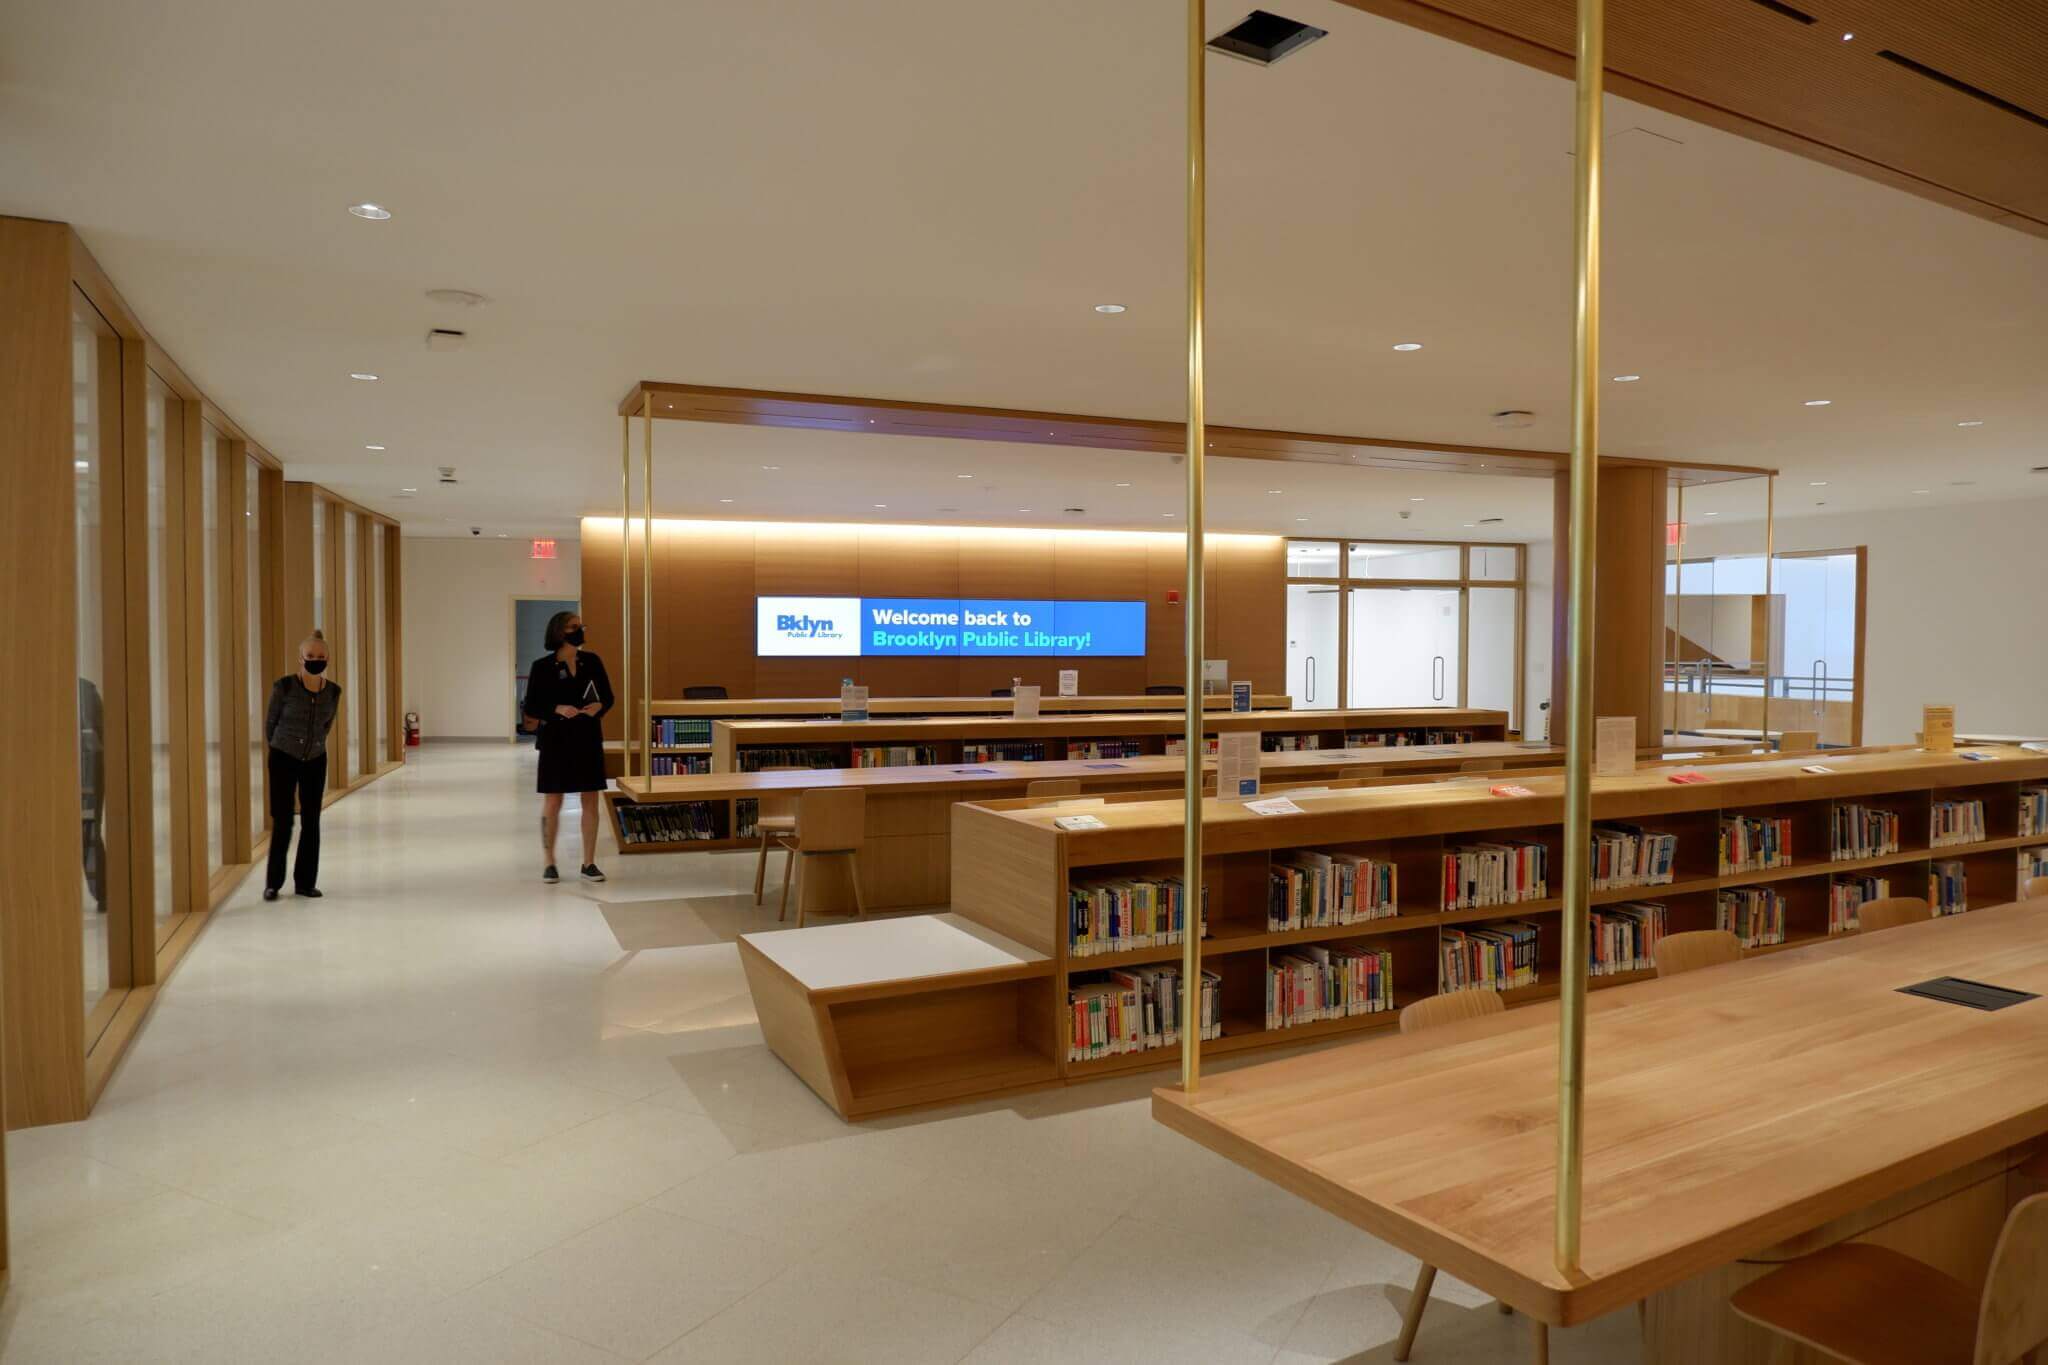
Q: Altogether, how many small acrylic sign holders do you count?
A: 7